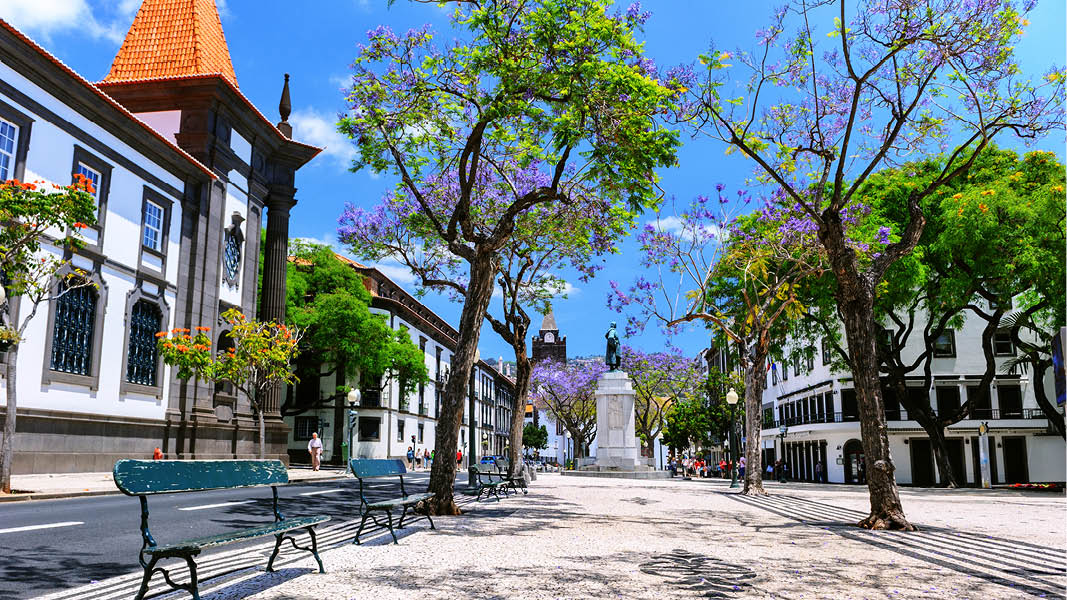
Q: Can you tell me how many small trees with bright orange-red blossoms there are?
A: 2